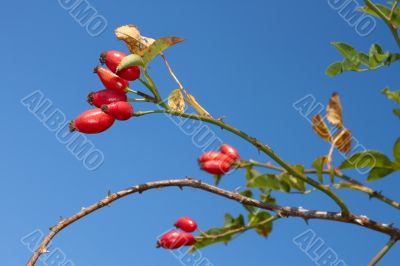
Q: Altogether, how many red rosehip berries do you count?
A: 11